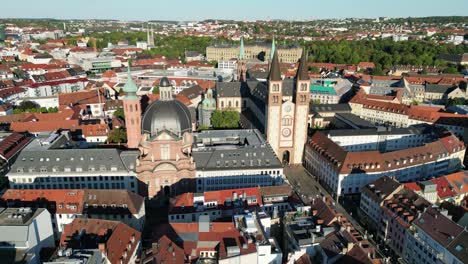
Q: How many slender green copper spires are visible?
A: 3